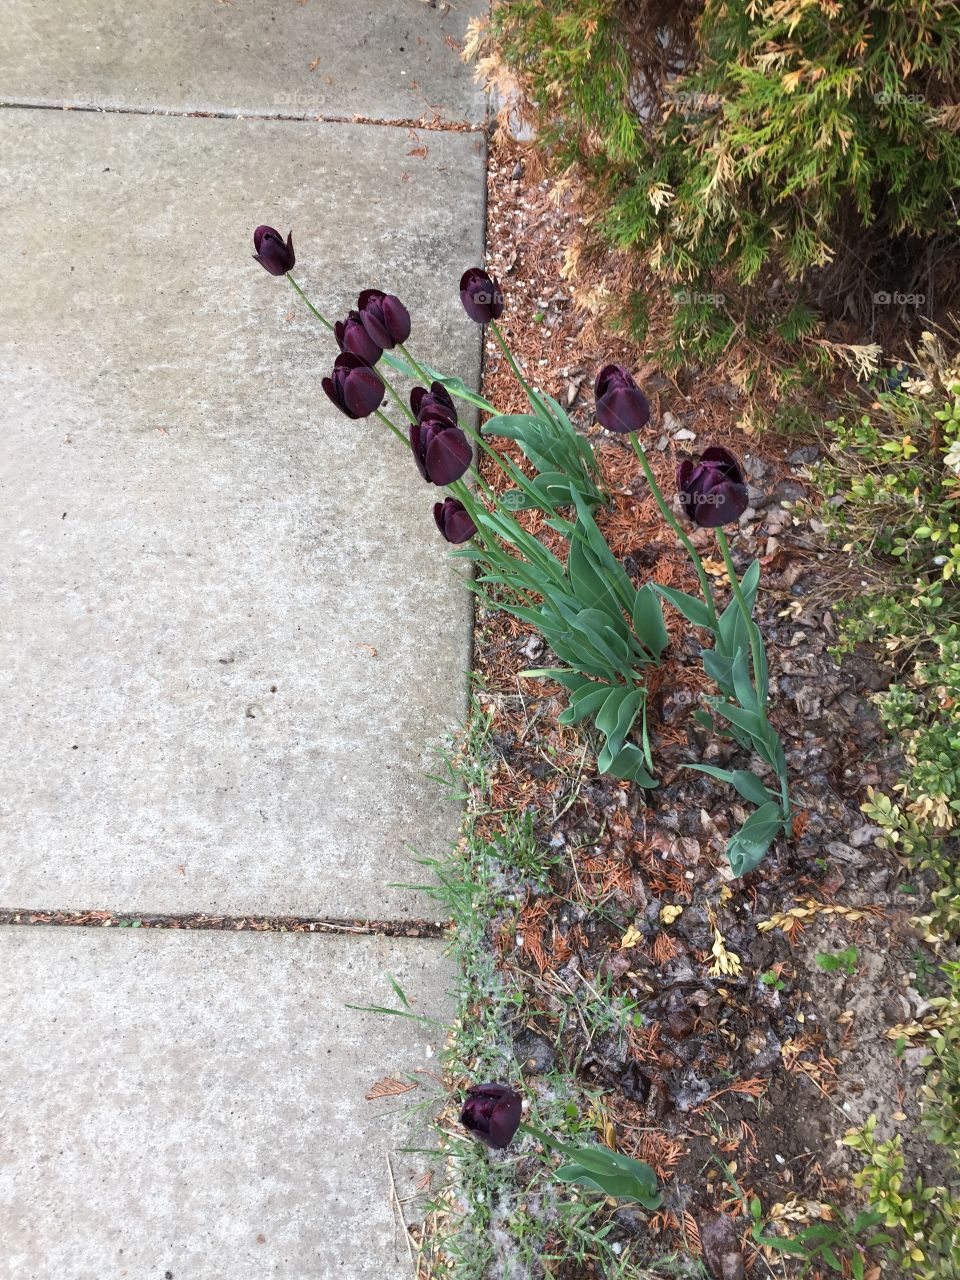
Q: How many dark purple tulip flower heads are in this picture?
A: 11